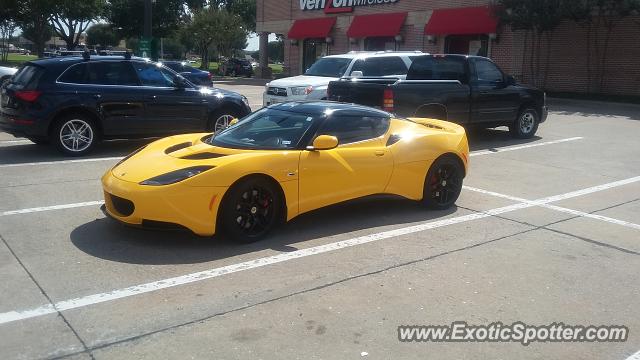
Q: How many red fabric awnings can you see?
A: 3